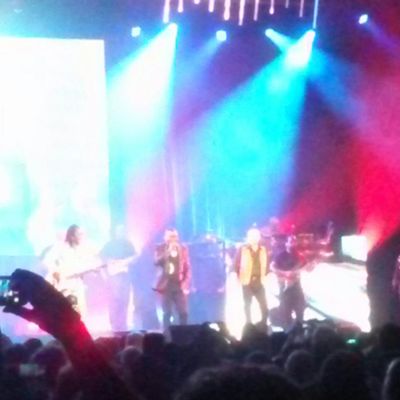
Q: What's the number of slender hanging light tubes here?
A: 11